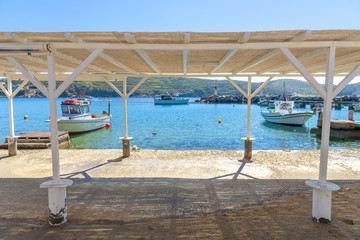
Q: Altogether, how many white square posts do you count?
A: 5